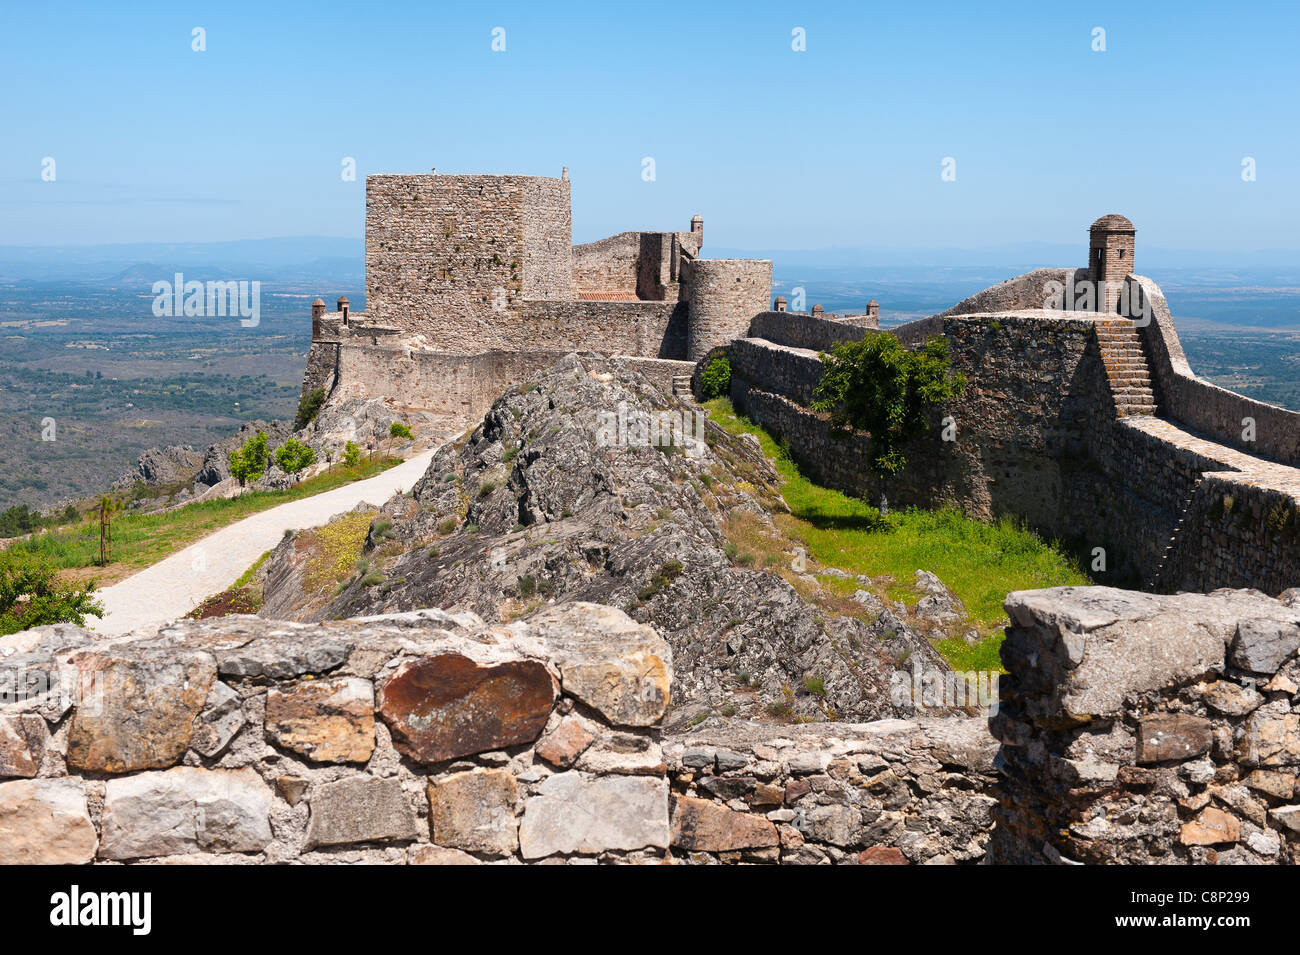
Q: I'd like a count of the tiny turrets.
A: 7